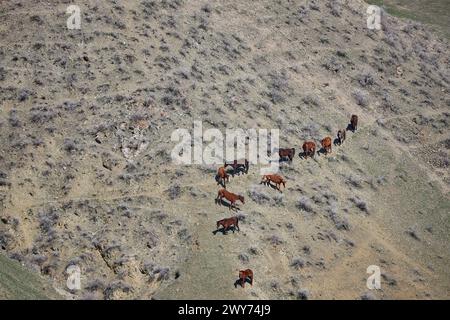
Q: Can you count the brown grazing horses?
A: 11